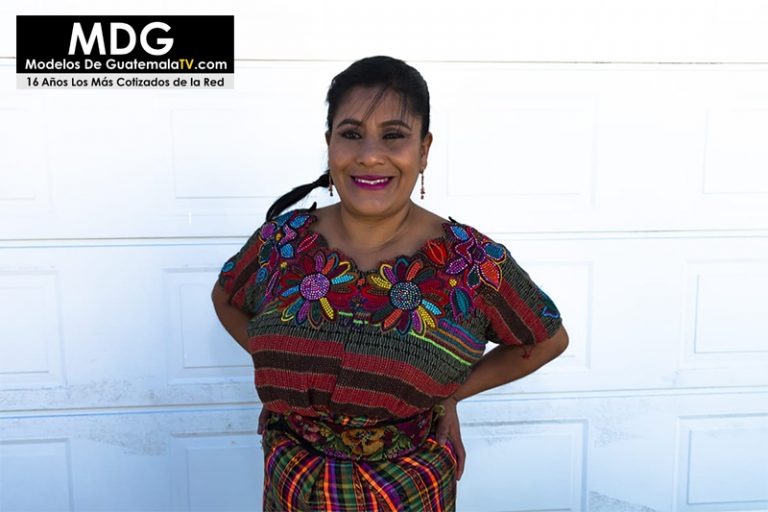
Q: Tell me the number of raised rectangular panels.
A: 12